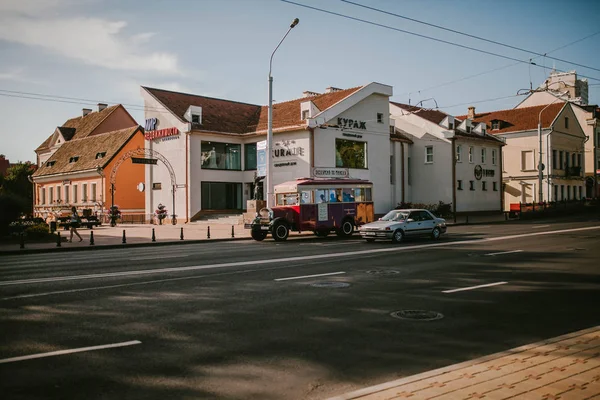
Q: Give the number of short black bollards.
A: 8